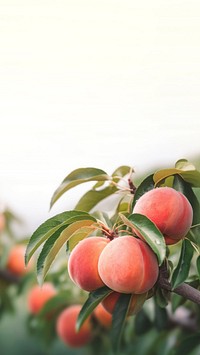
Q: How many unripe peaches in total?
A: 0